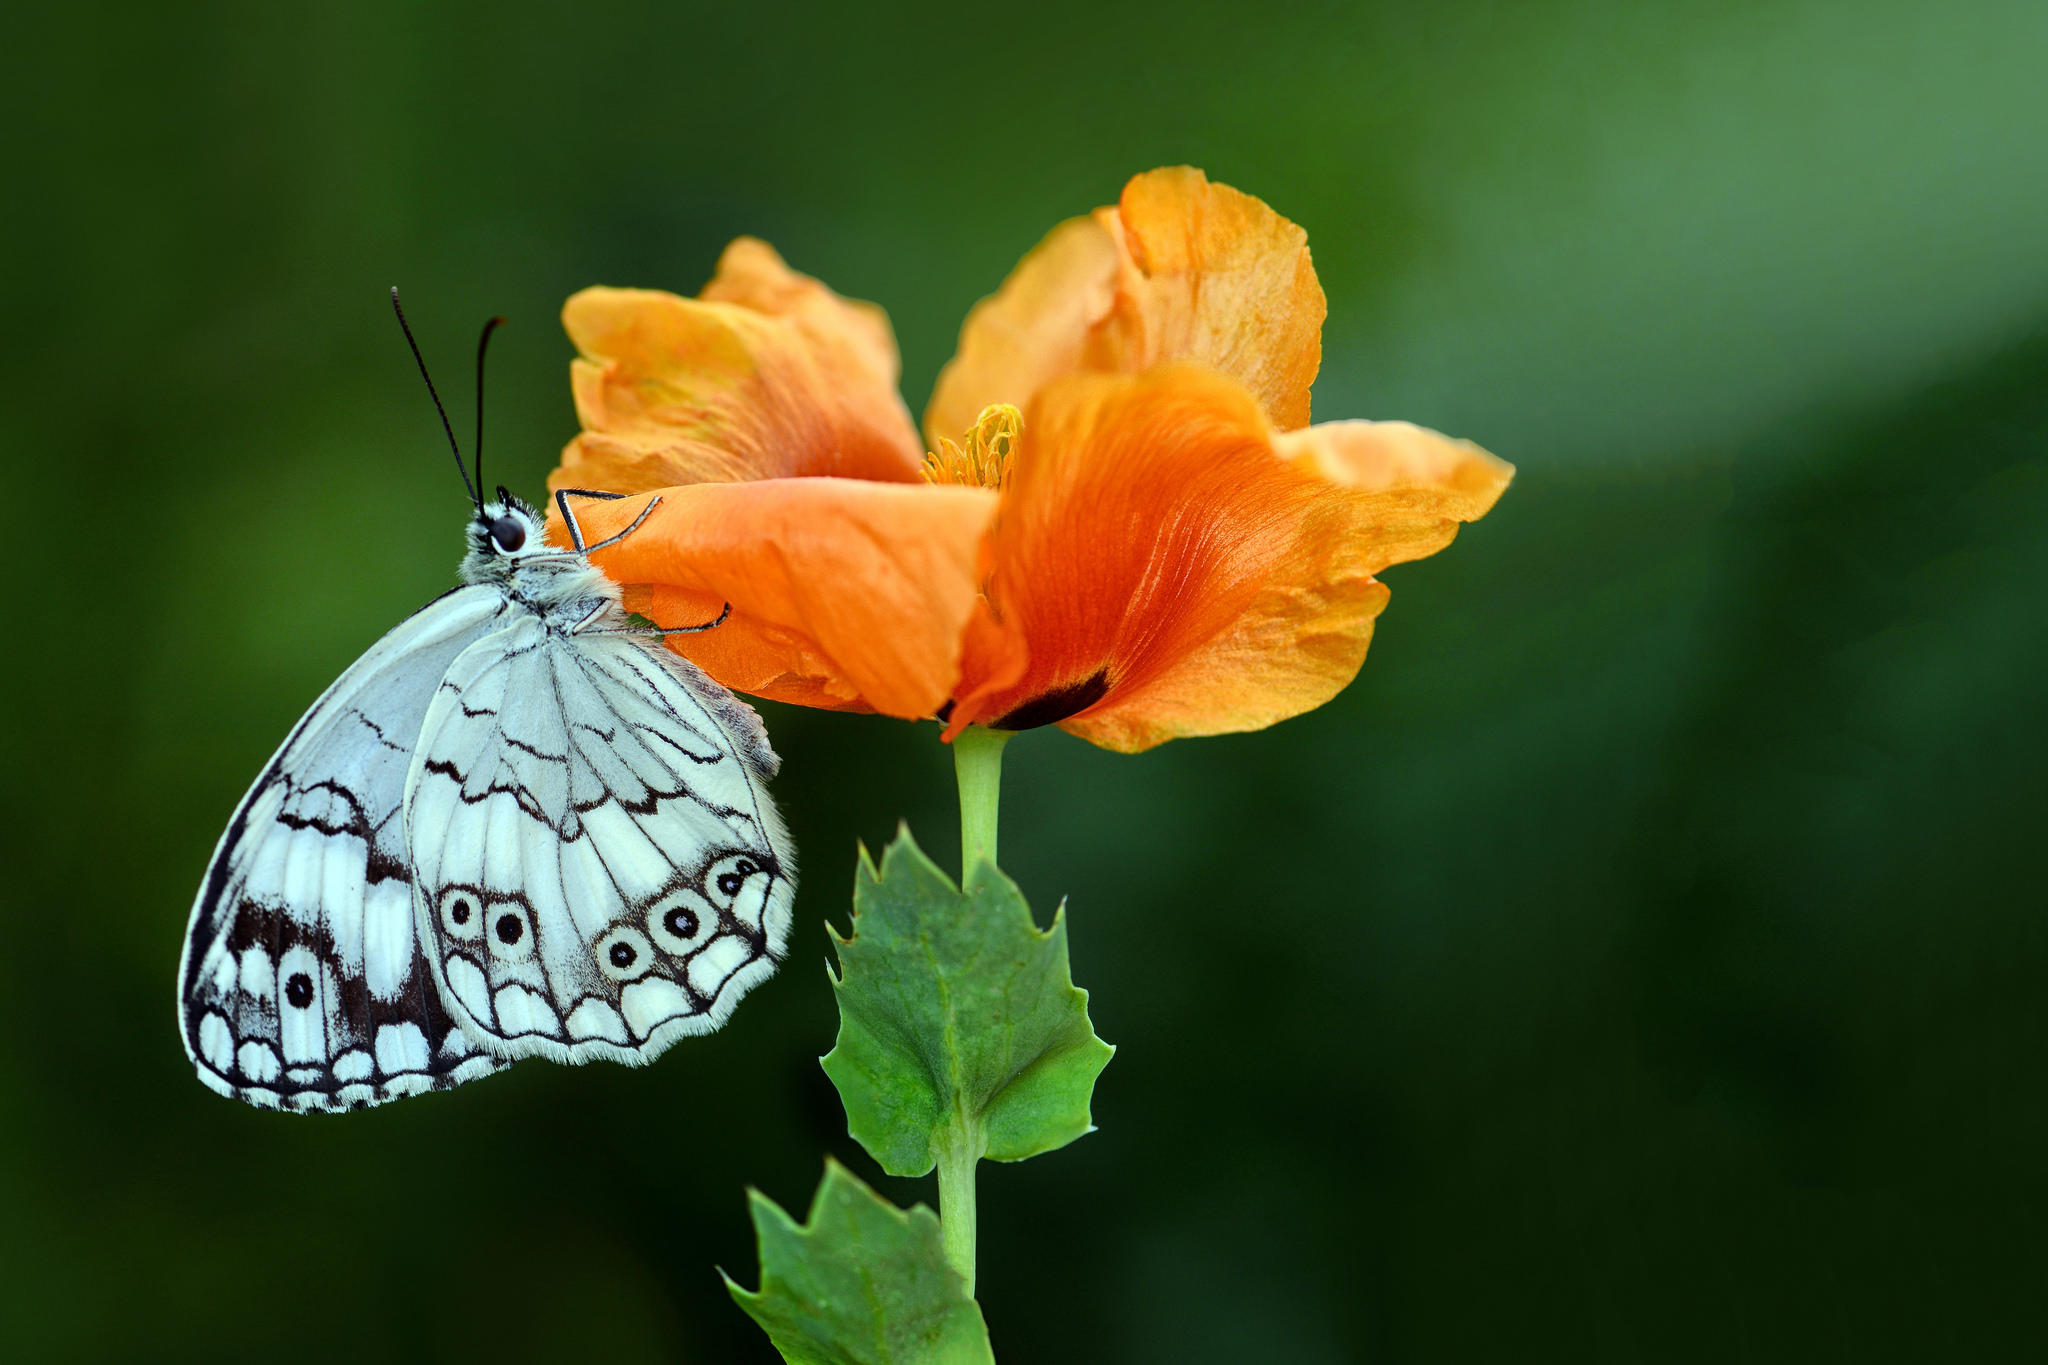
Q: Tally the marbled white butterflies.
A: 1